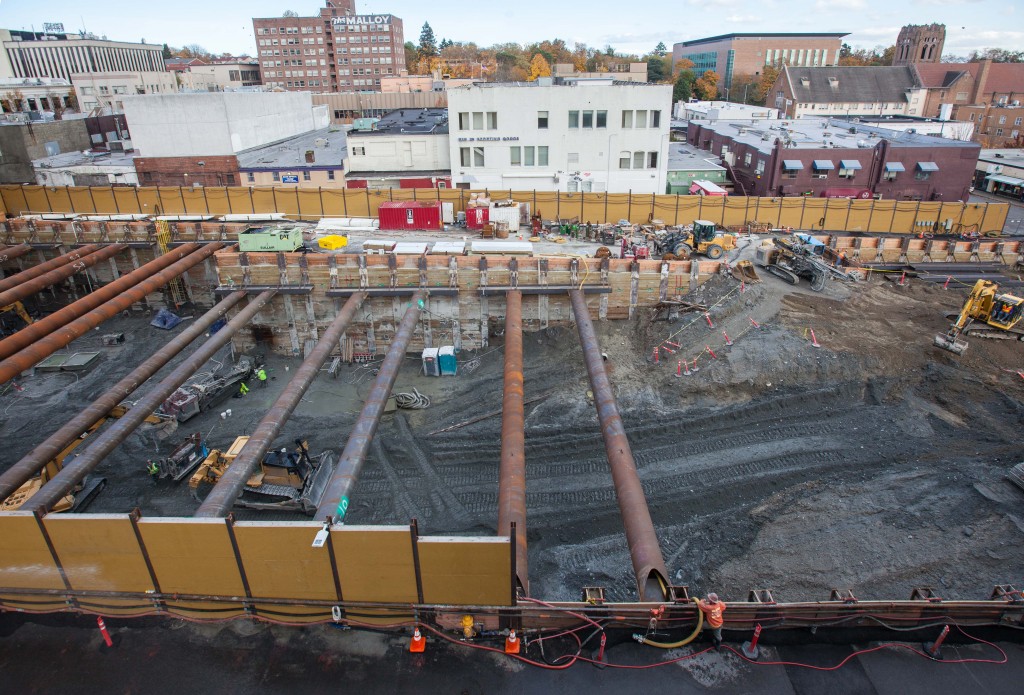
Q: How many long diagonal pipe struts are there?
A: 11